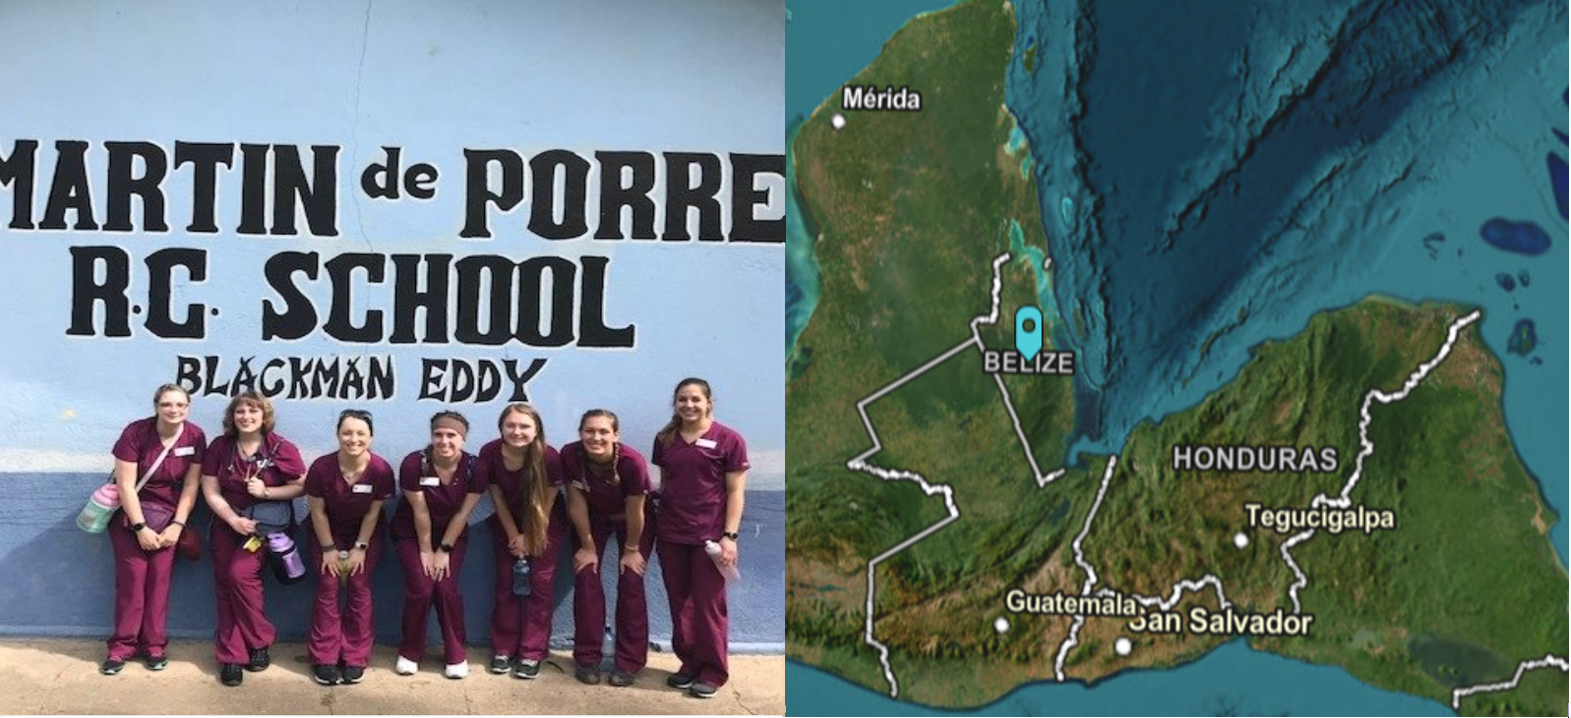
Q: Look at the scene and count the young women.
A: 7